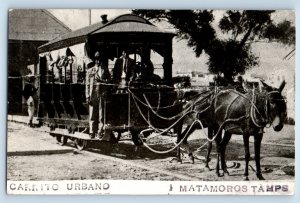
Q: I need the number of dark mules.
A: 2